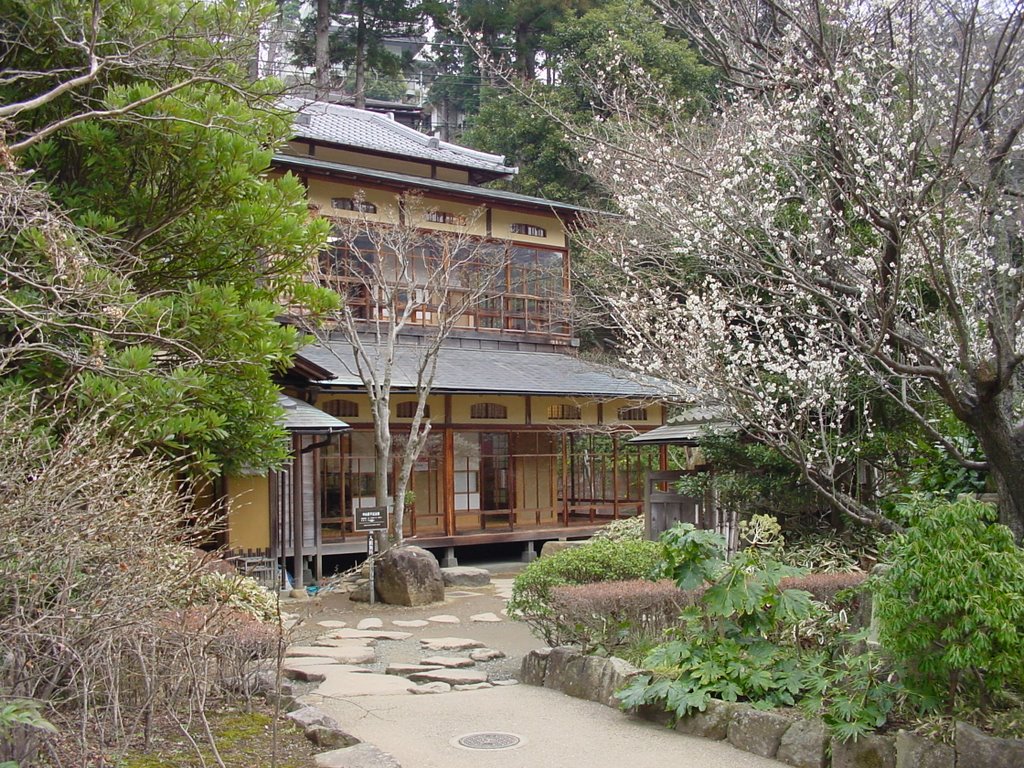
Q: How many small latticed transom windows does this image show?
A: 8